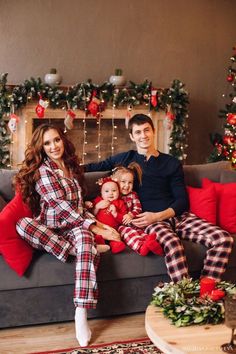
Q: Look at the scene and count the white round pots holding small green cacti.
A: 2